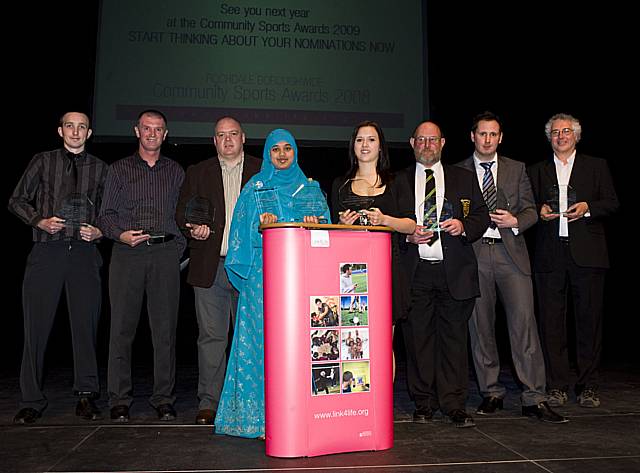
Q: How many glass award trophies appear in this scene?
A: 9